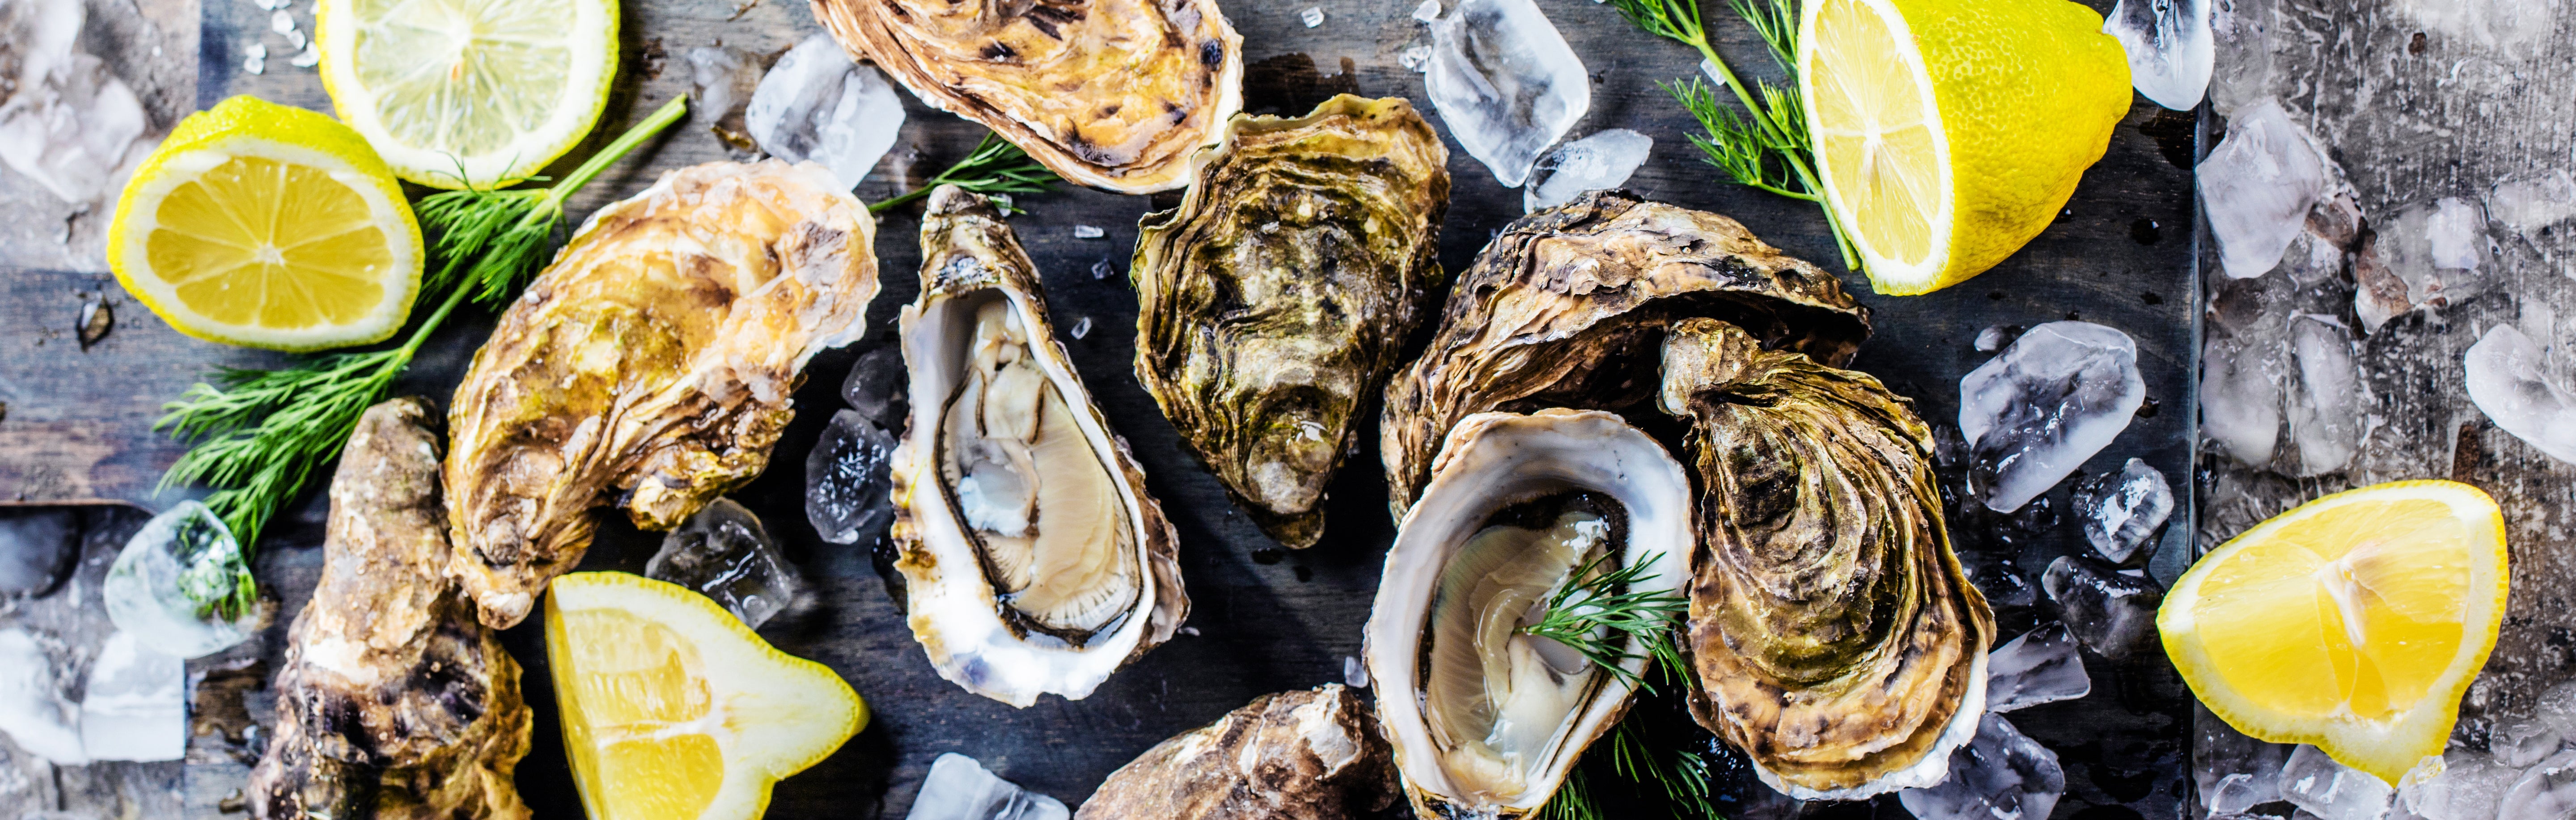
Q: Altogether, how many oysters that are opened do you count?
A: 2